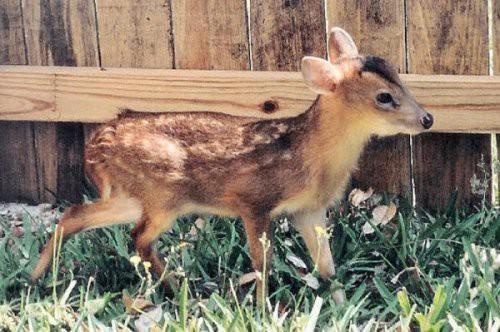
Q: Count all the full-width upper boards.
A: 6